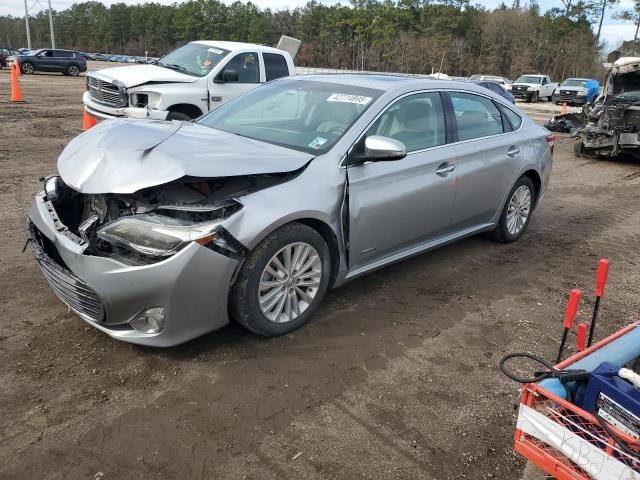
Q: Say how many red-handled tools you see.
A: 3